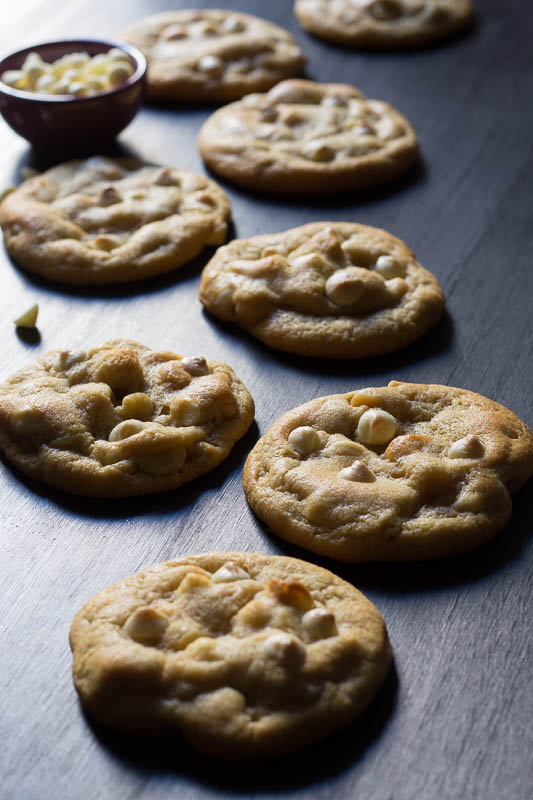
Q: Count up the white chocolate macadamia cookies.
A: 8